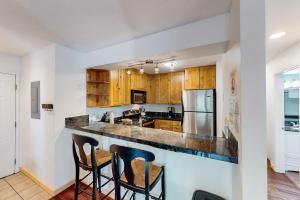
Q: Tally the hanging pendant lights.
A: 4